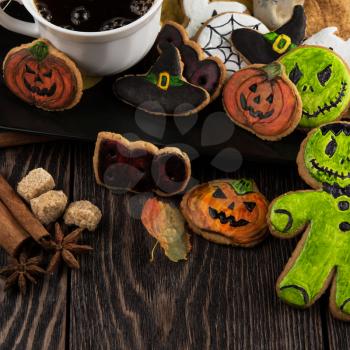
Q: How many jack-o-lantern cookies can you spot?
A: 3